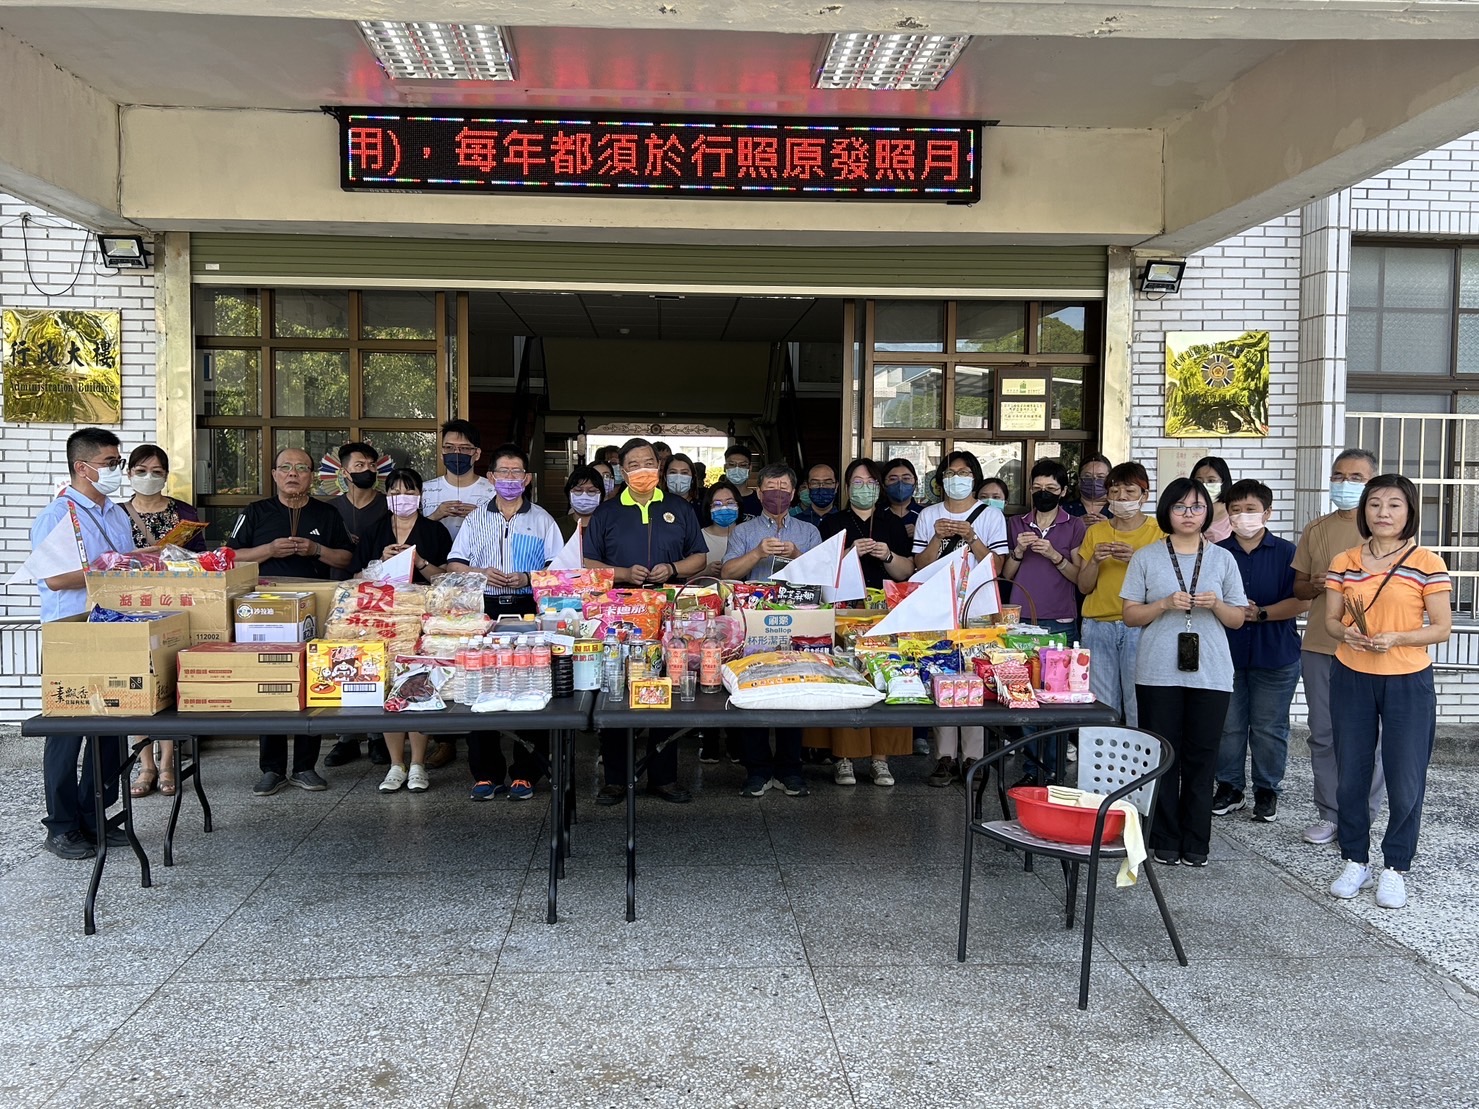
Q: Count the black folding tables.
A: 2